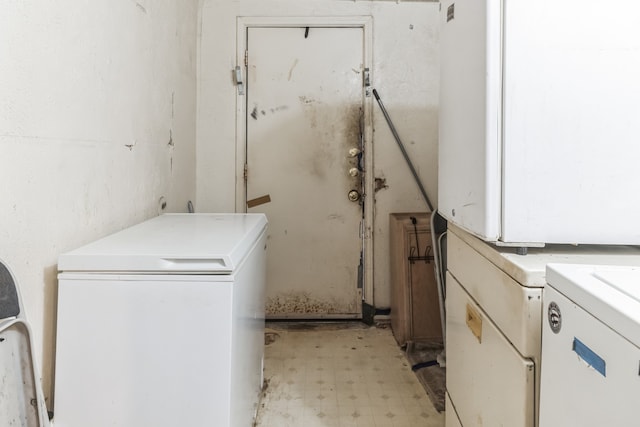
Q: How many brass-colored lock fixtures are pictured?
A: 3